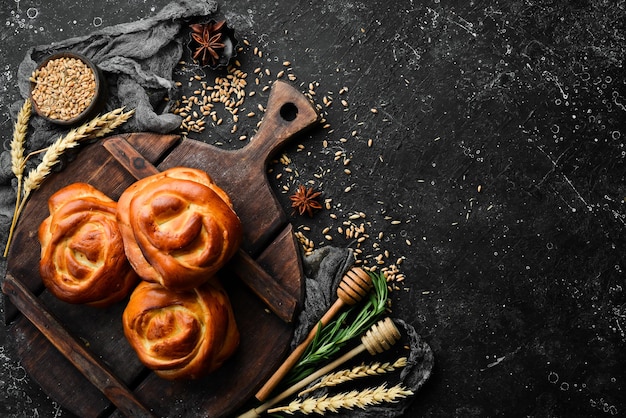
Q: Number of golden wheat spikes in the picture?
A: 5